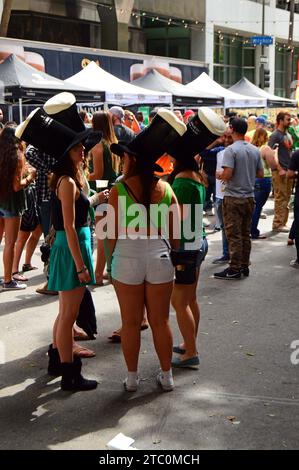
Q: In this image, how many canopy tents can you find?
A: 5